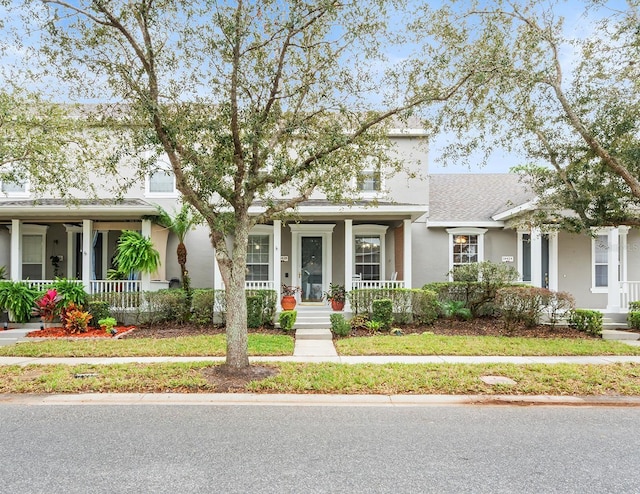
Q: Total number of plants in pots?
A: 2